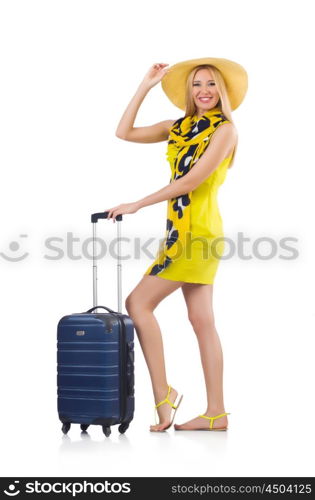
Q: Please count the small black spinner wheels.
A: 4